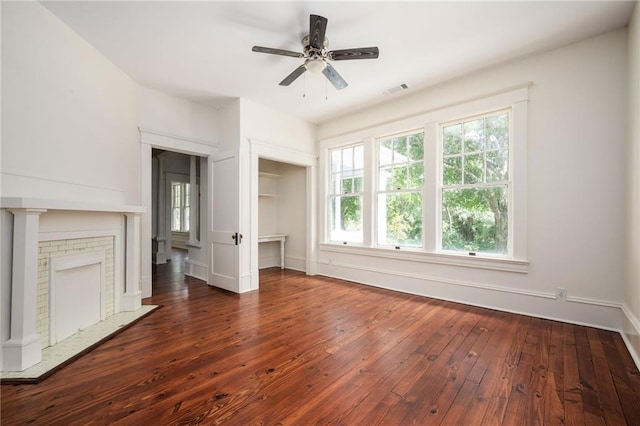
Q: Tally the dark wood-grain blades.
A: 5